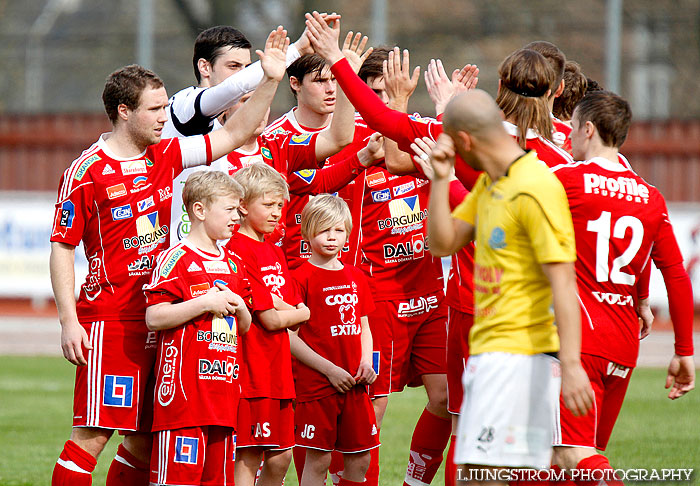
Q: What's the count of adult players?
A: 11